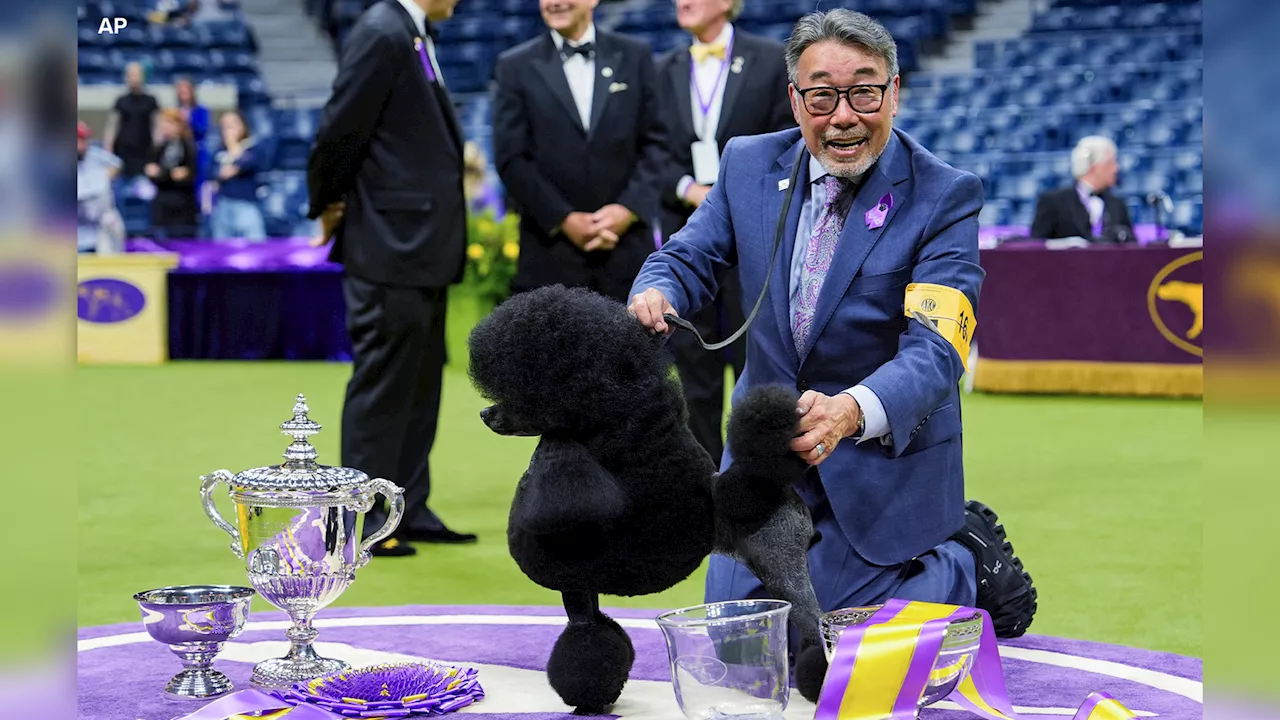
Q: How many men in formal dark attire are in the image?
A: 4